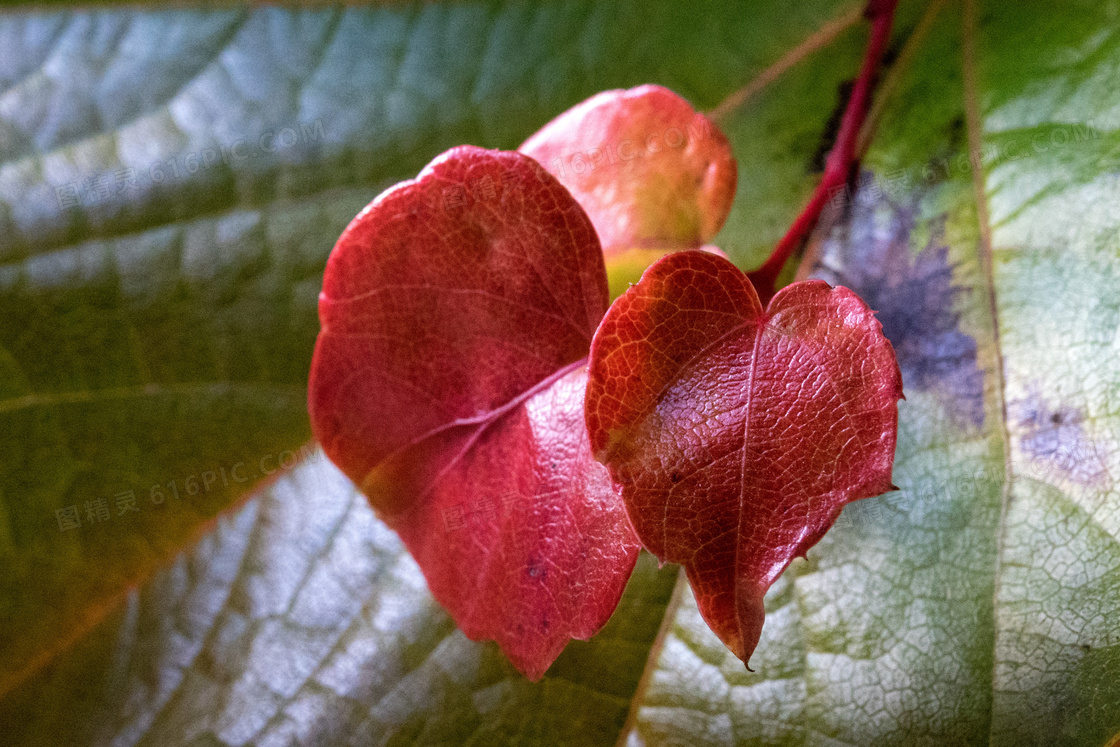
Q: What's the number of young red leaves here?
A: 3